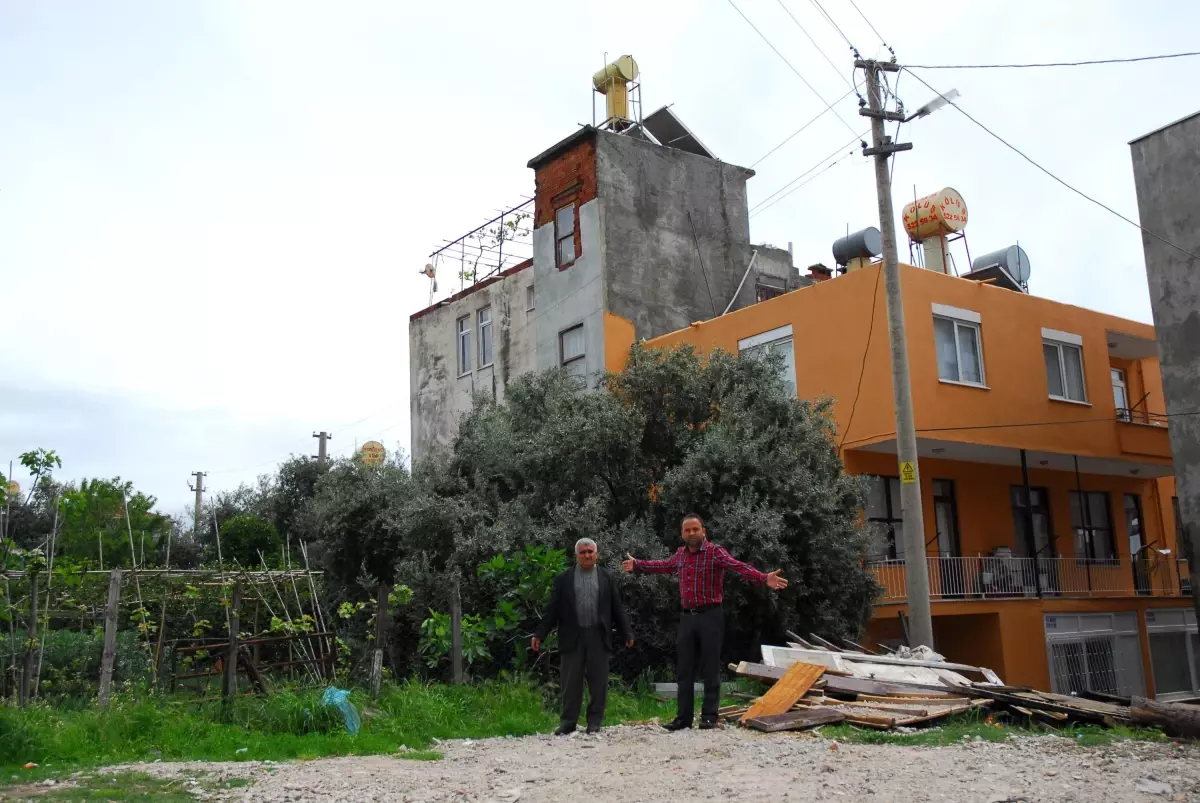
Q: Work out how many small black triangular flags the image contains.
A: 0